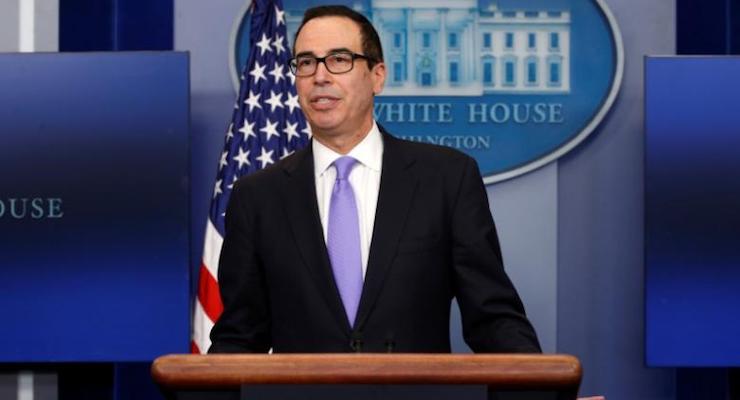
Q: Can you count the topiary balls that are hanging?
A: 0